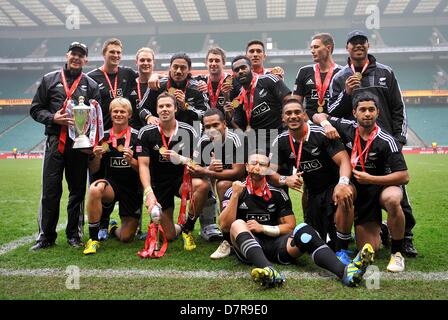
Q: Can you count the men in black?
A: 15